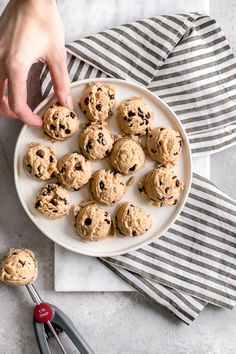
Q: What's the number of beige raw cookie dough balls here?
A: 14